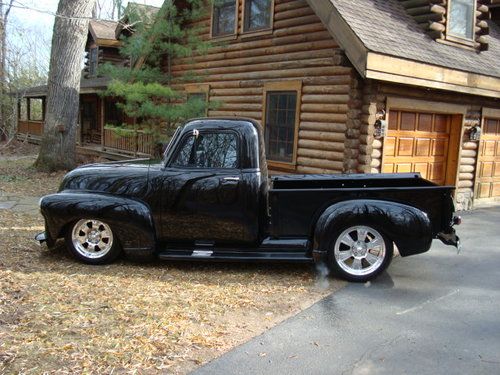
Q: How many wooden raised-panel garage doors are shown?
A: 2